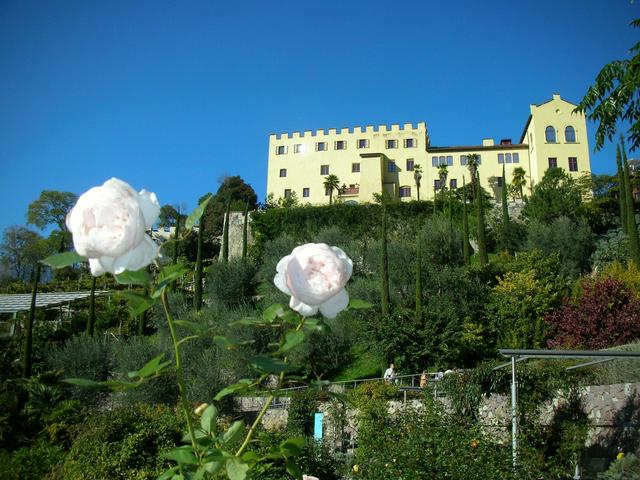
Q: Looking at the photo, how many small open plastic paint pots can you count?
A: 0